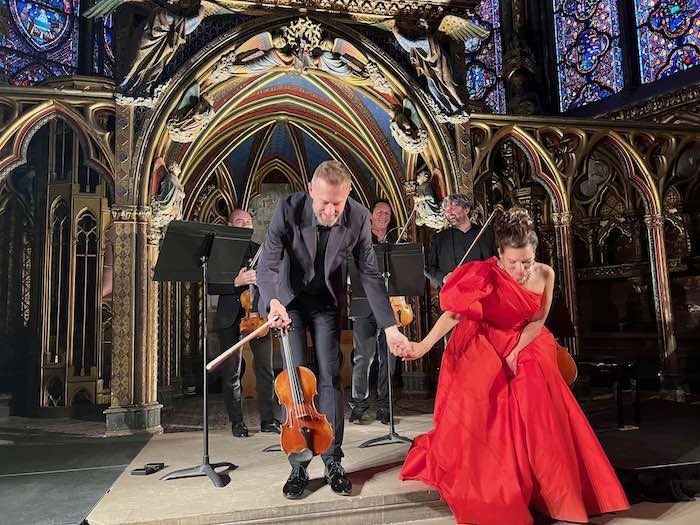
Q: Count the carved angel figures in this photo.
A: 8